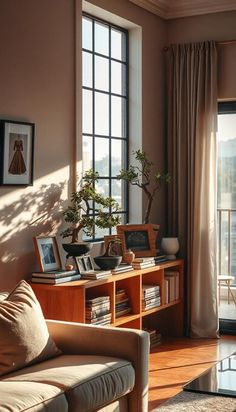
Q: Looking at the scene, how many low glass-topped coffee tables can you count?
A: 1